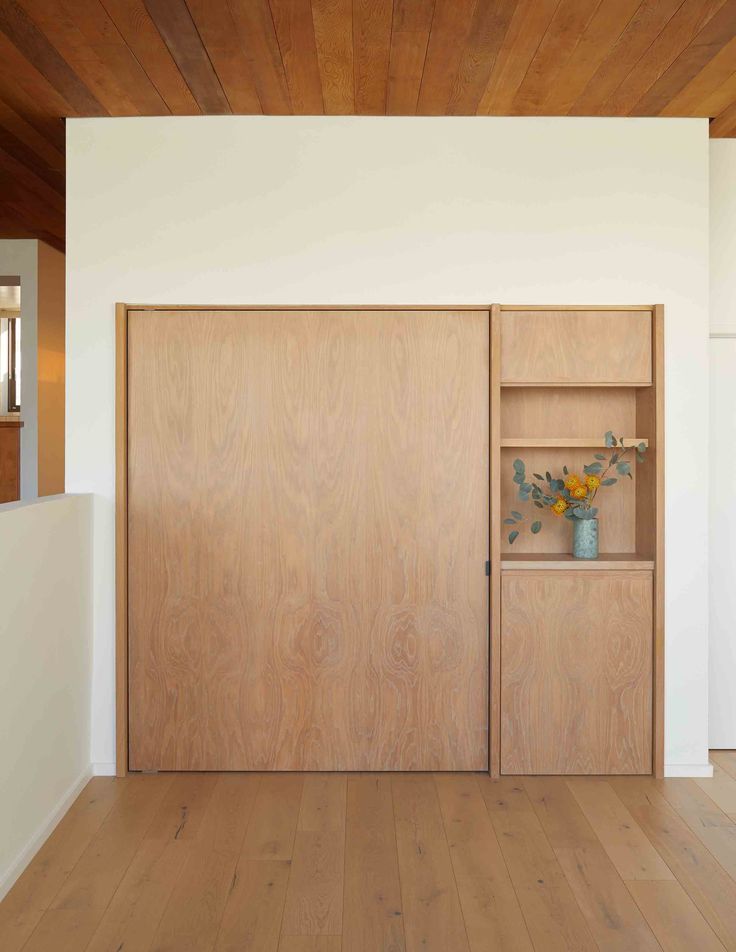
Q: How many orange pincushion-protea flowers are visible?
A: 4